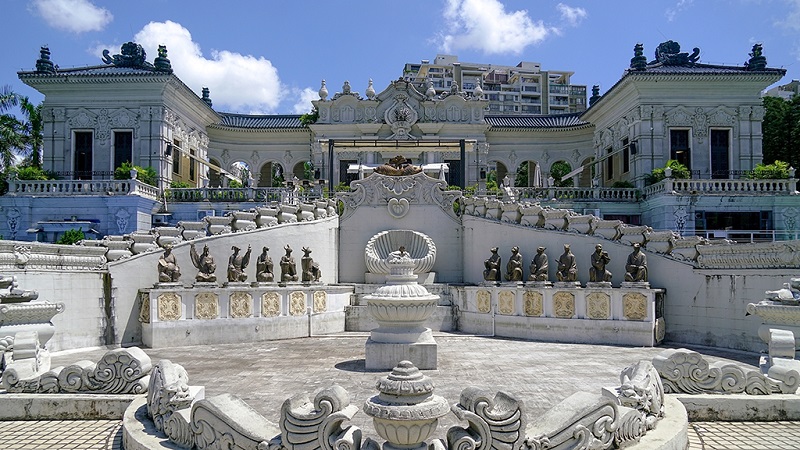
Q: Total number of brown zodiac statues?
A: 12